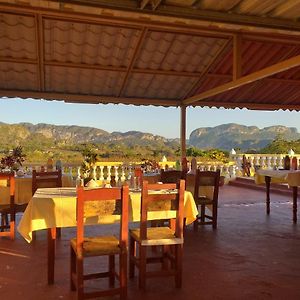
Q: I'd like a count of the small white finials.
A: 3